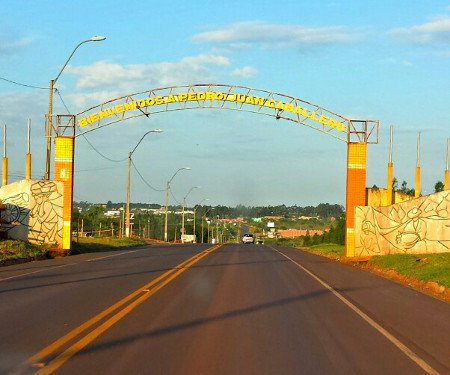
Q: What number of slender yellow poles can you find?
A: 5